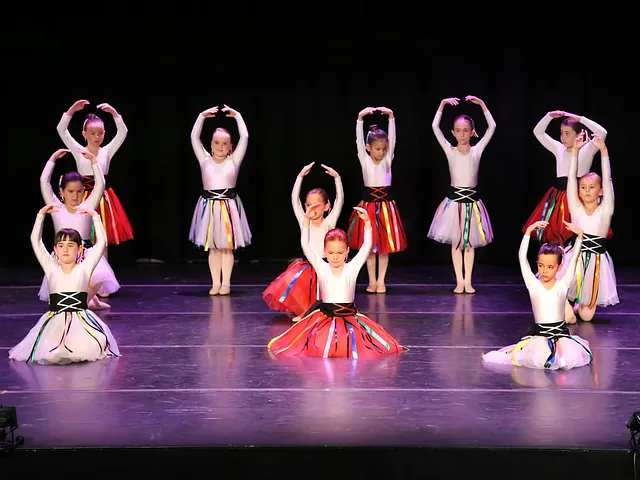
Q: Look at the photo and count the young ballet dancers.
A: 11